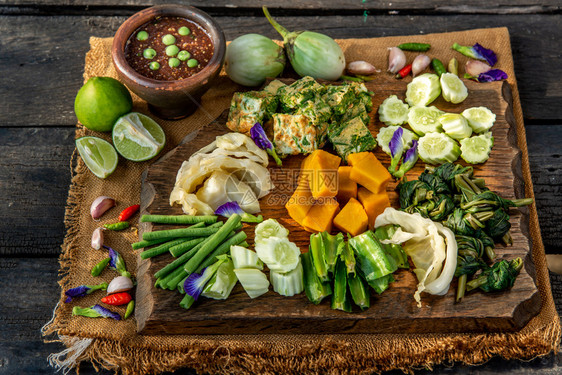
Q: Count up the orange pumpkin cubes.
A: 7